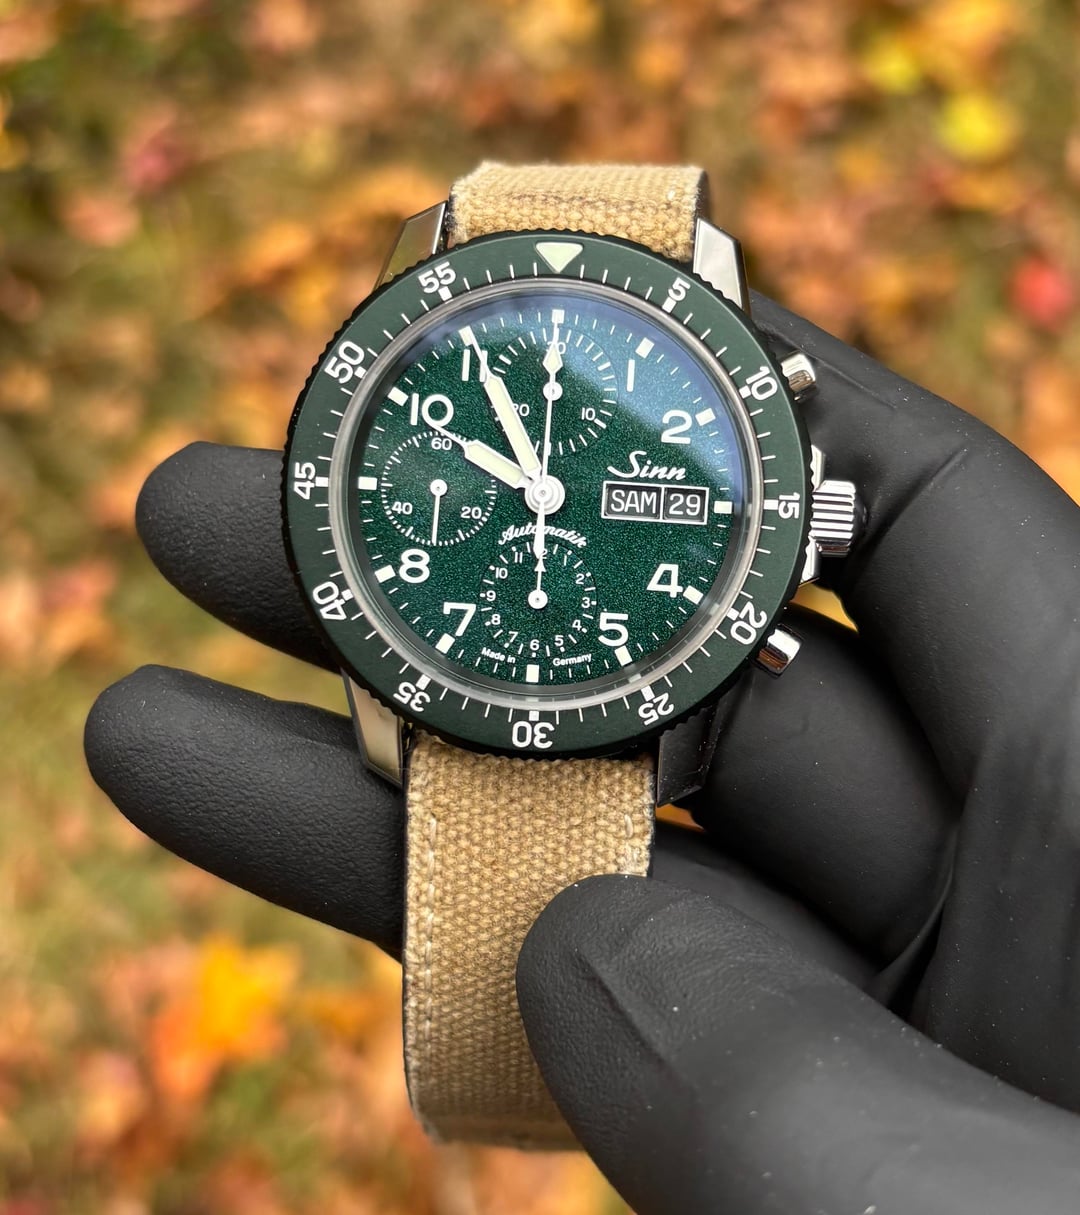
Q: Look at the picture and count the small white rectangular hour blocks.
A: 12